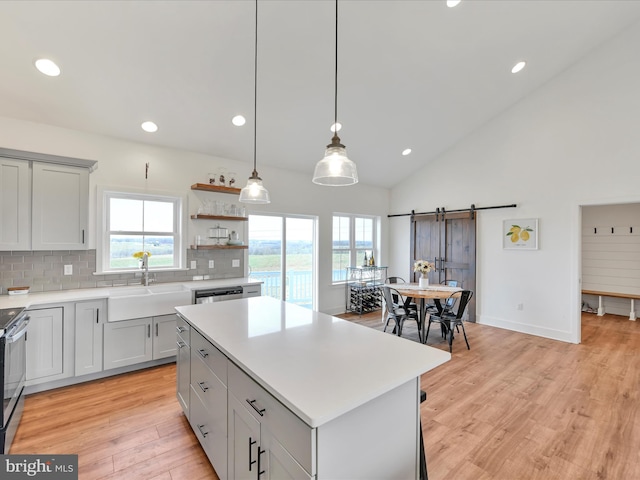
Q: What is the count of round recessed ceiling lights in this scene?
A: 7